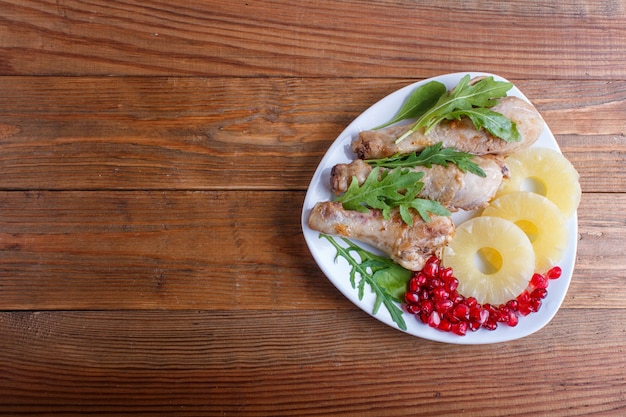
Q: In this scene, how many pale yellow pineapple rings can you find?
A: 3